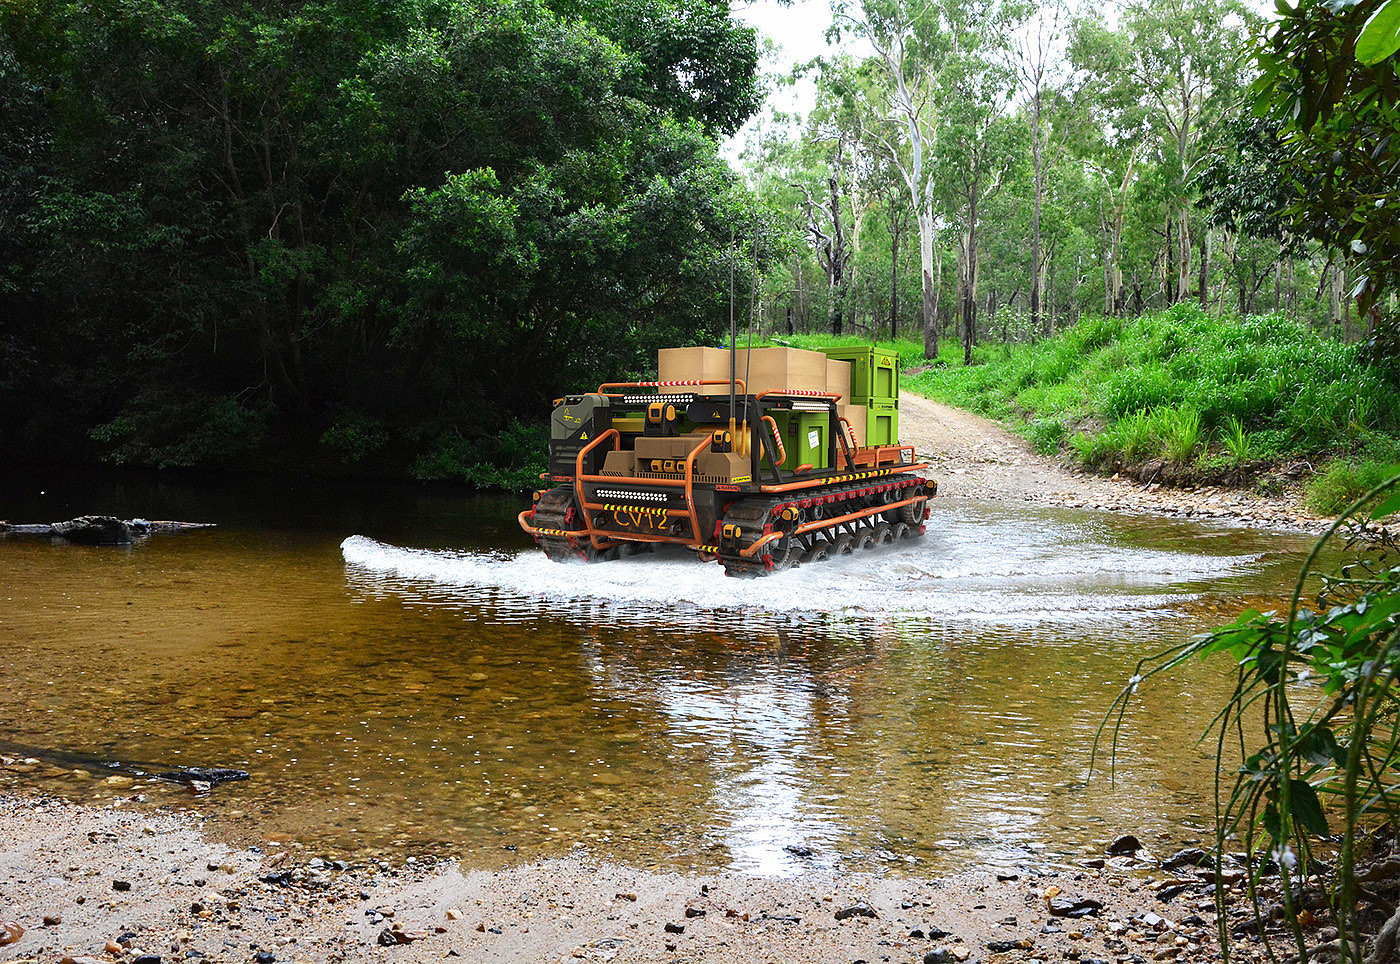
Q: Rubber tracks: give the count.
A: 2